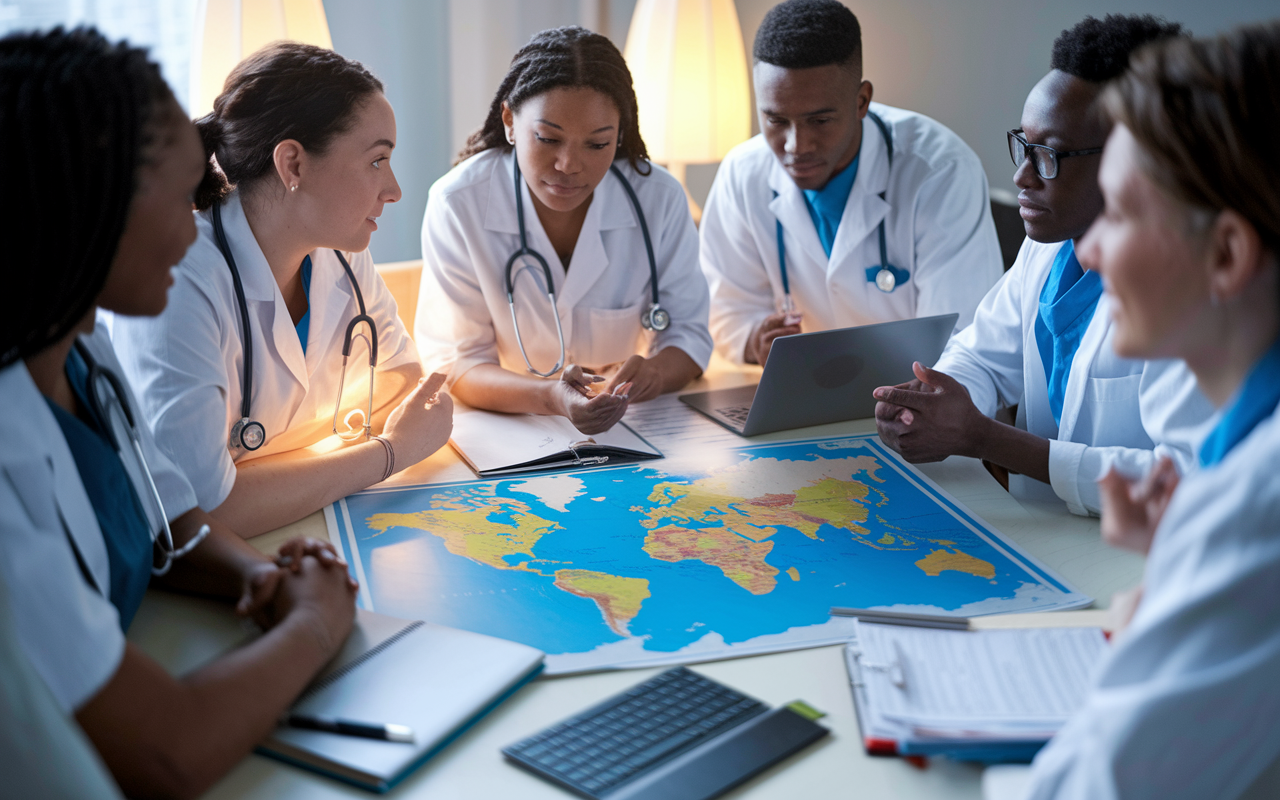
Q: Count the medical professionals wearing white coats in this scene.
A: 6